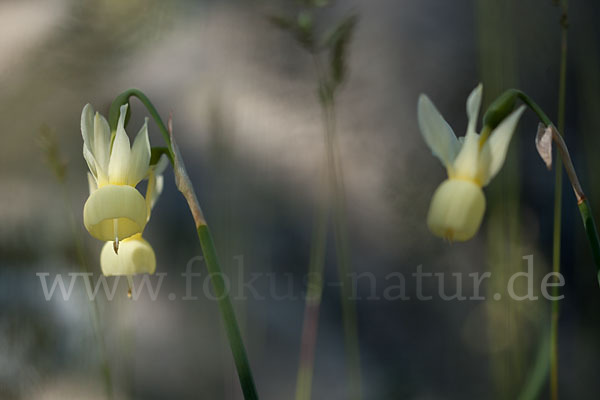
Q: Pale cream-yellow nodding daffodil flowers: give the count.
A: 3